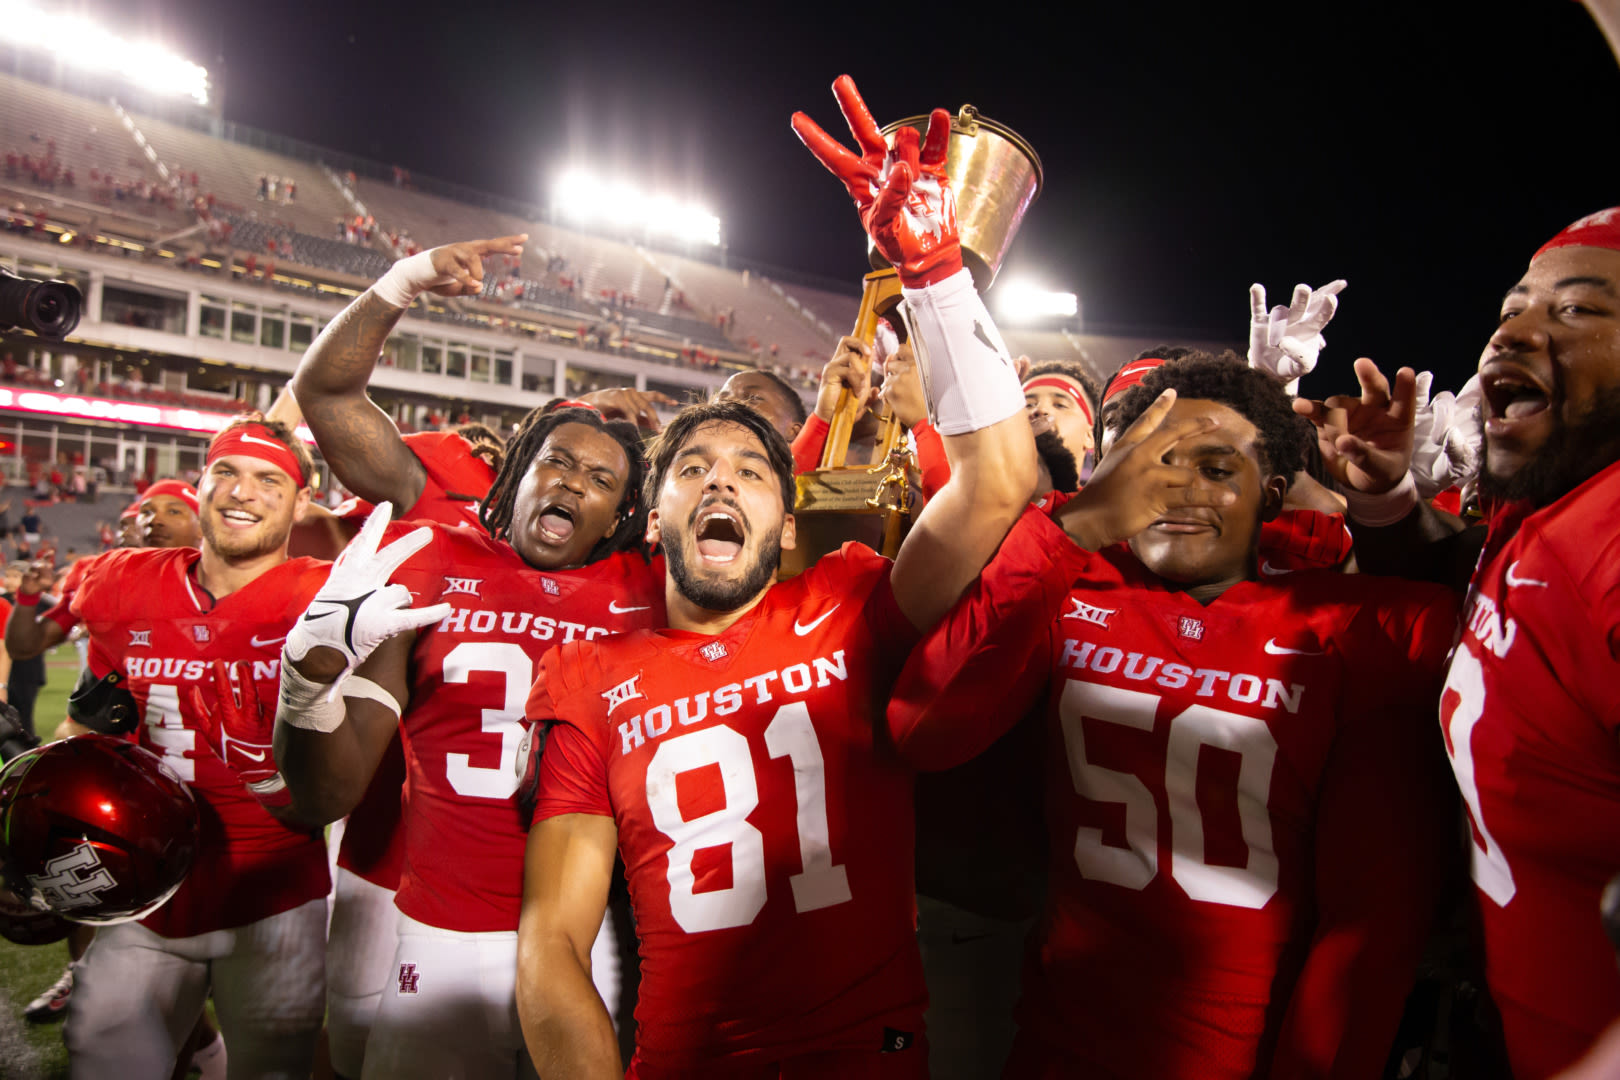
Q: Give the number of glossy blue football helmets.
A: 0